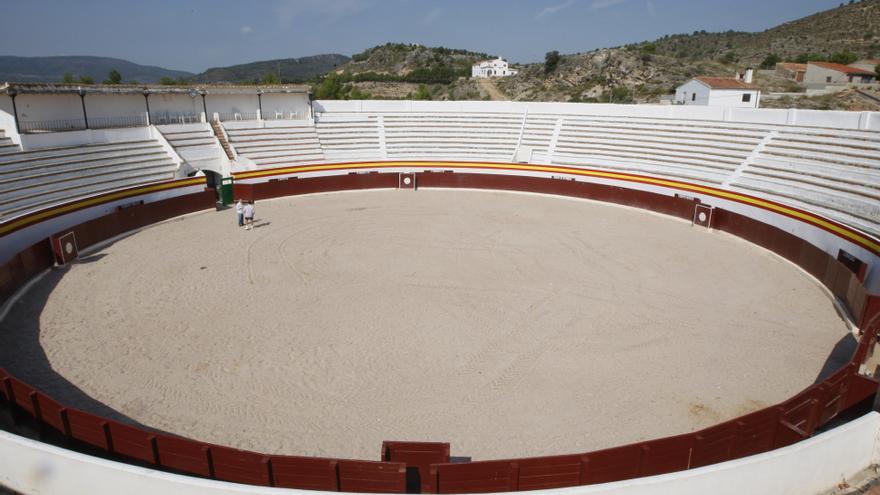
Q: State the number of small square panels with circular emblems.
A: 3